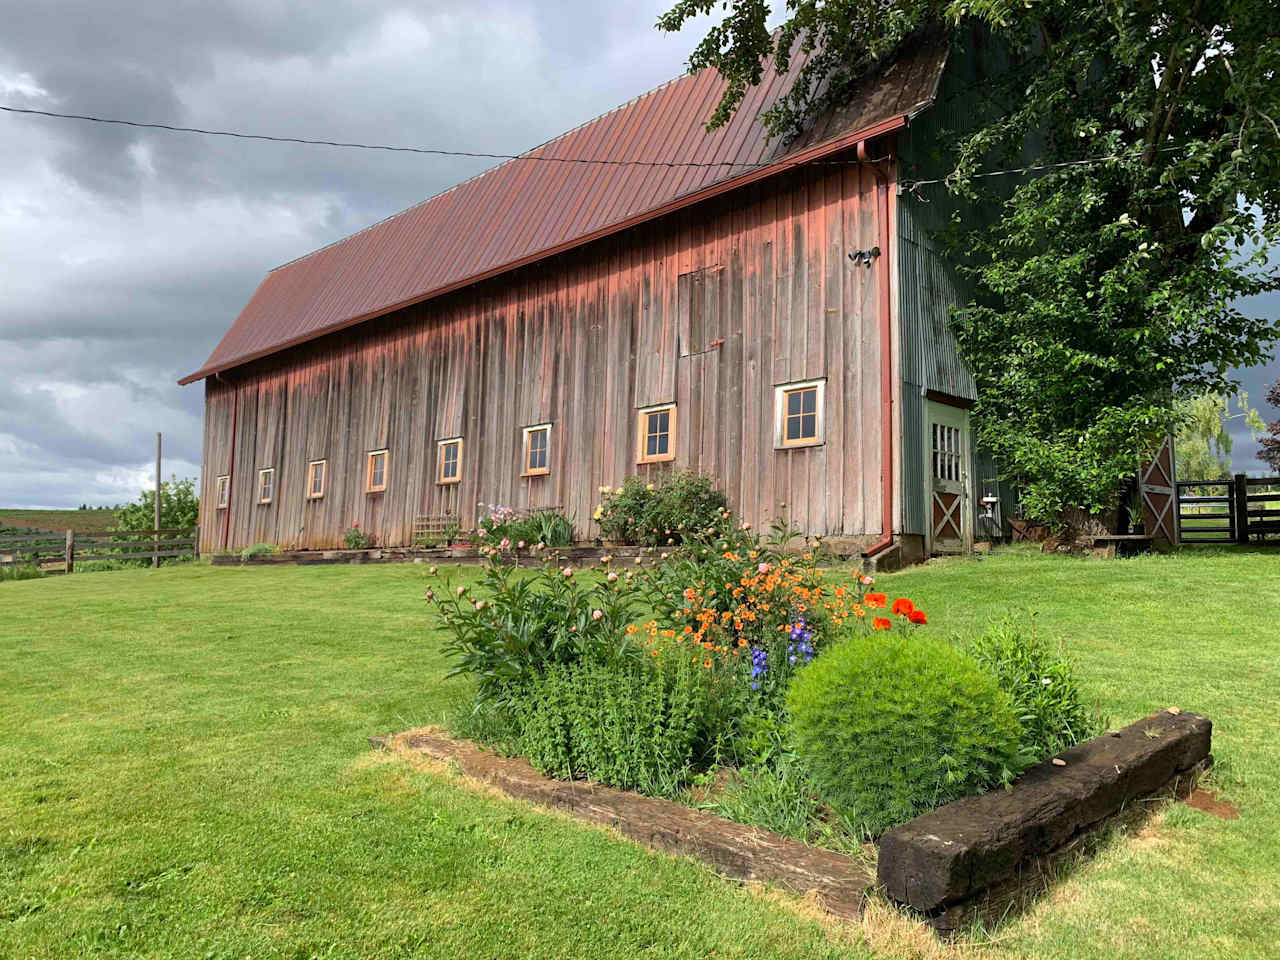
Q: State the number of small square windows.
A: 8